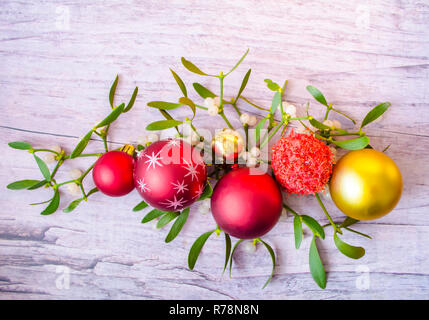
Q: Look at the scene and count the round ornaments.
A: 6